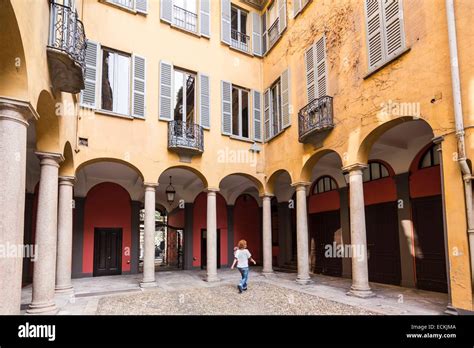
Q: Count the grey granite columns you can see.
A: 8